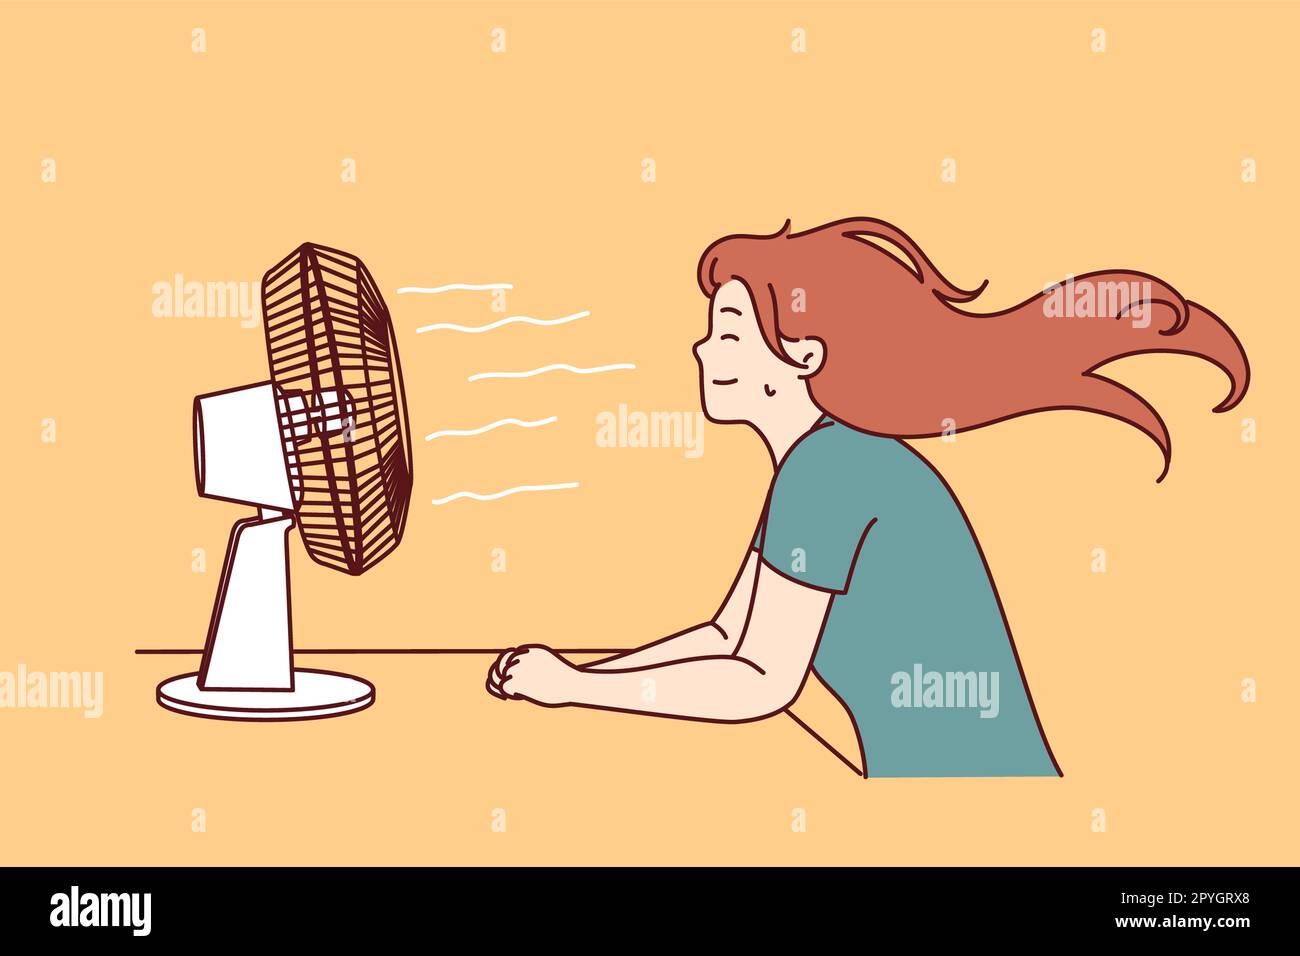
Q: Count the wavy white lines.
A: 5